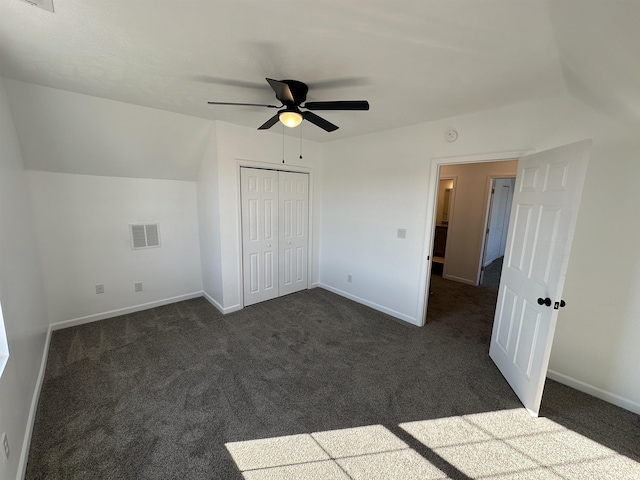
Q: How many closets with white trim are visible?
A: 1